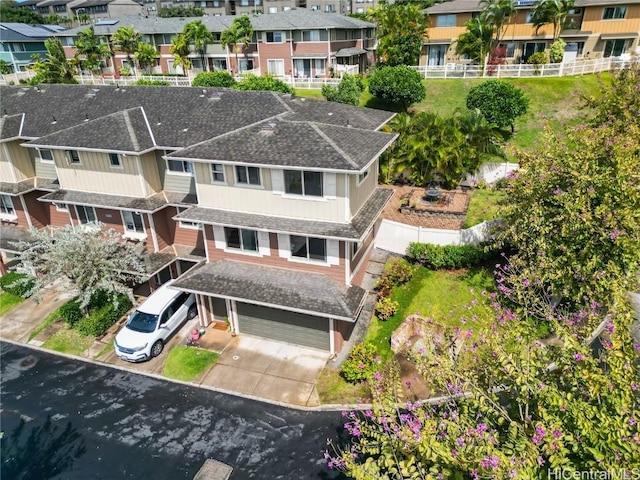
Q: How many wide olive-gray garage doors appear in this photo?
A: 1